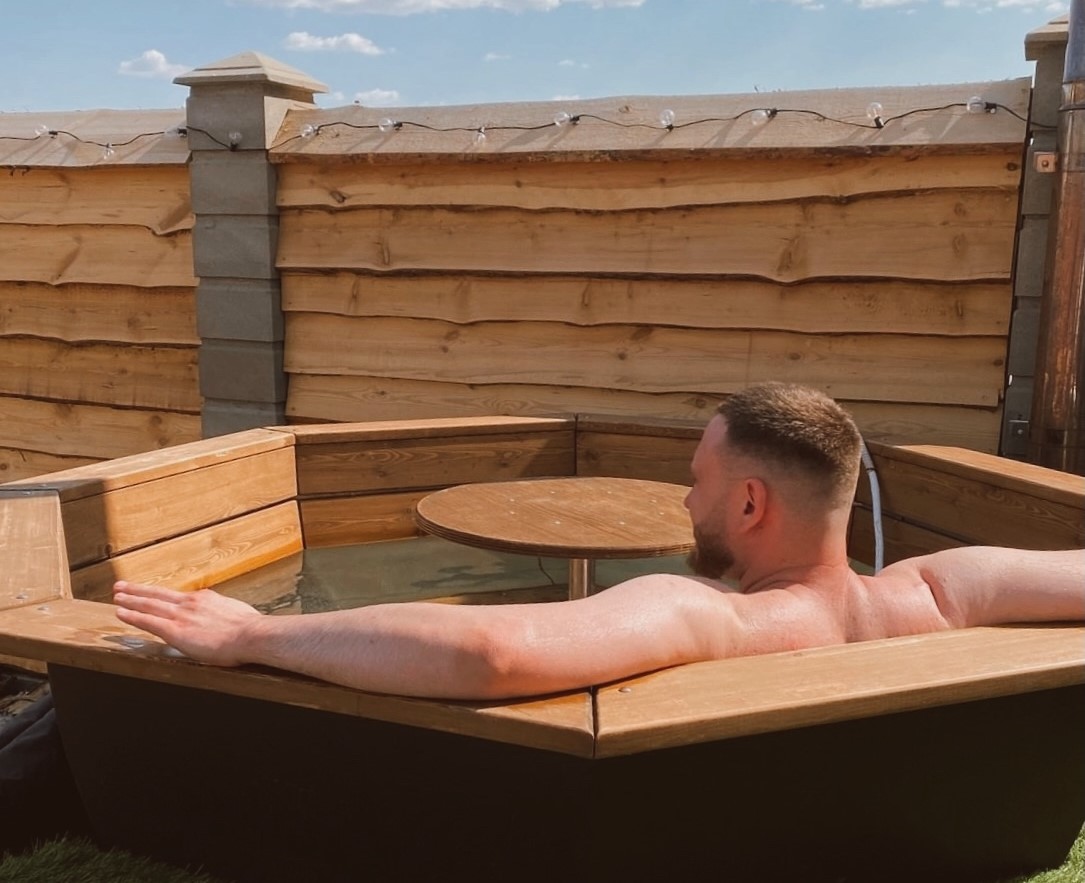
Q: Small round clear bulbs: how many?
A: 12